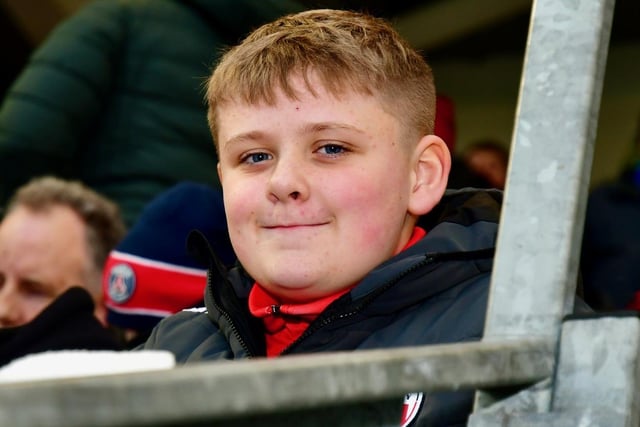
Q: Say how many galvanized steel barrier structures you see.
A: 1